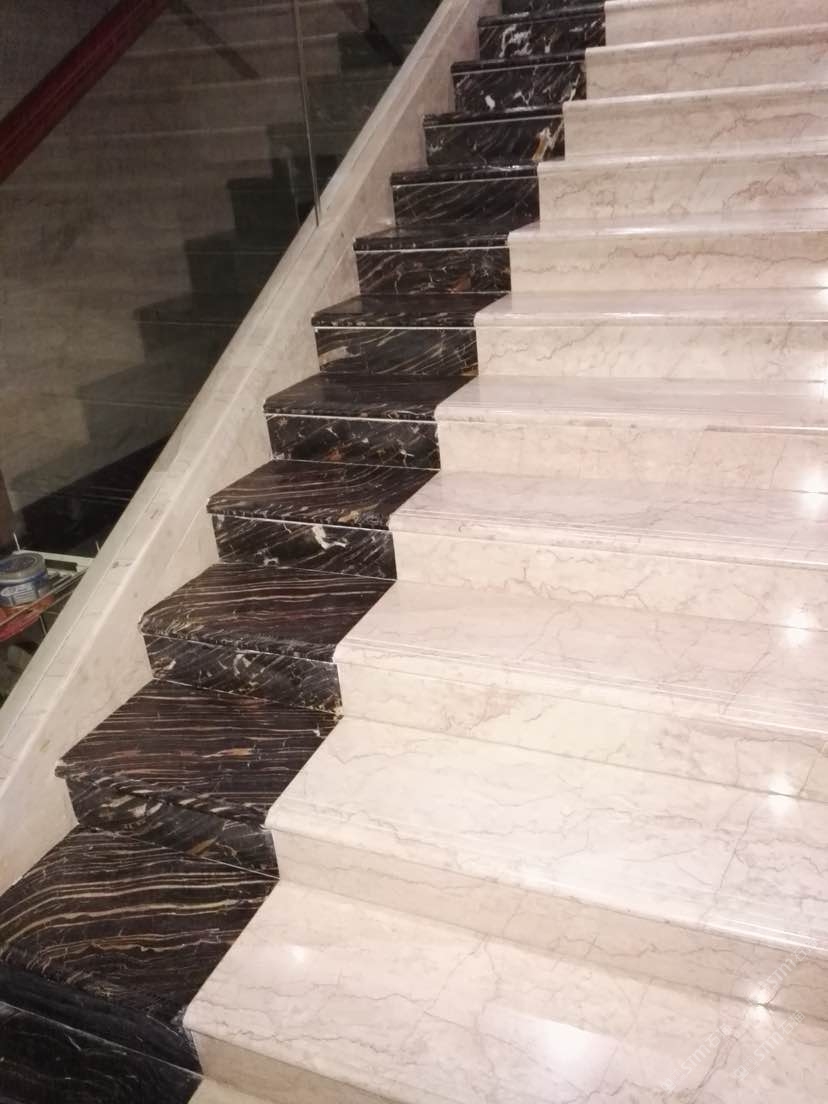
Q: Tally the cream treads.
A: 11